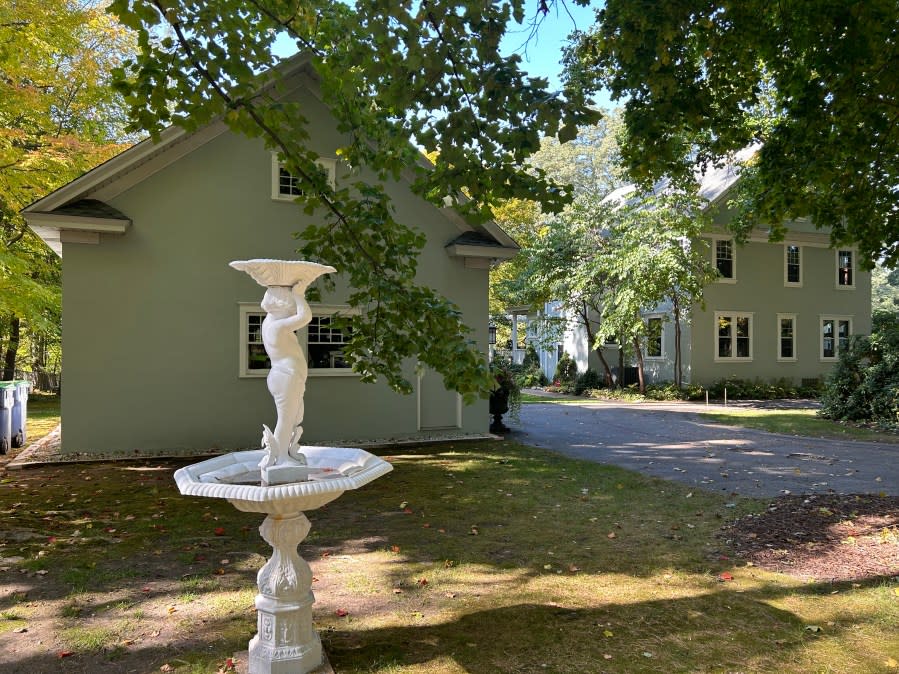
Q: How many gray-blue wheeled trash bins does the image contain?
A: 2